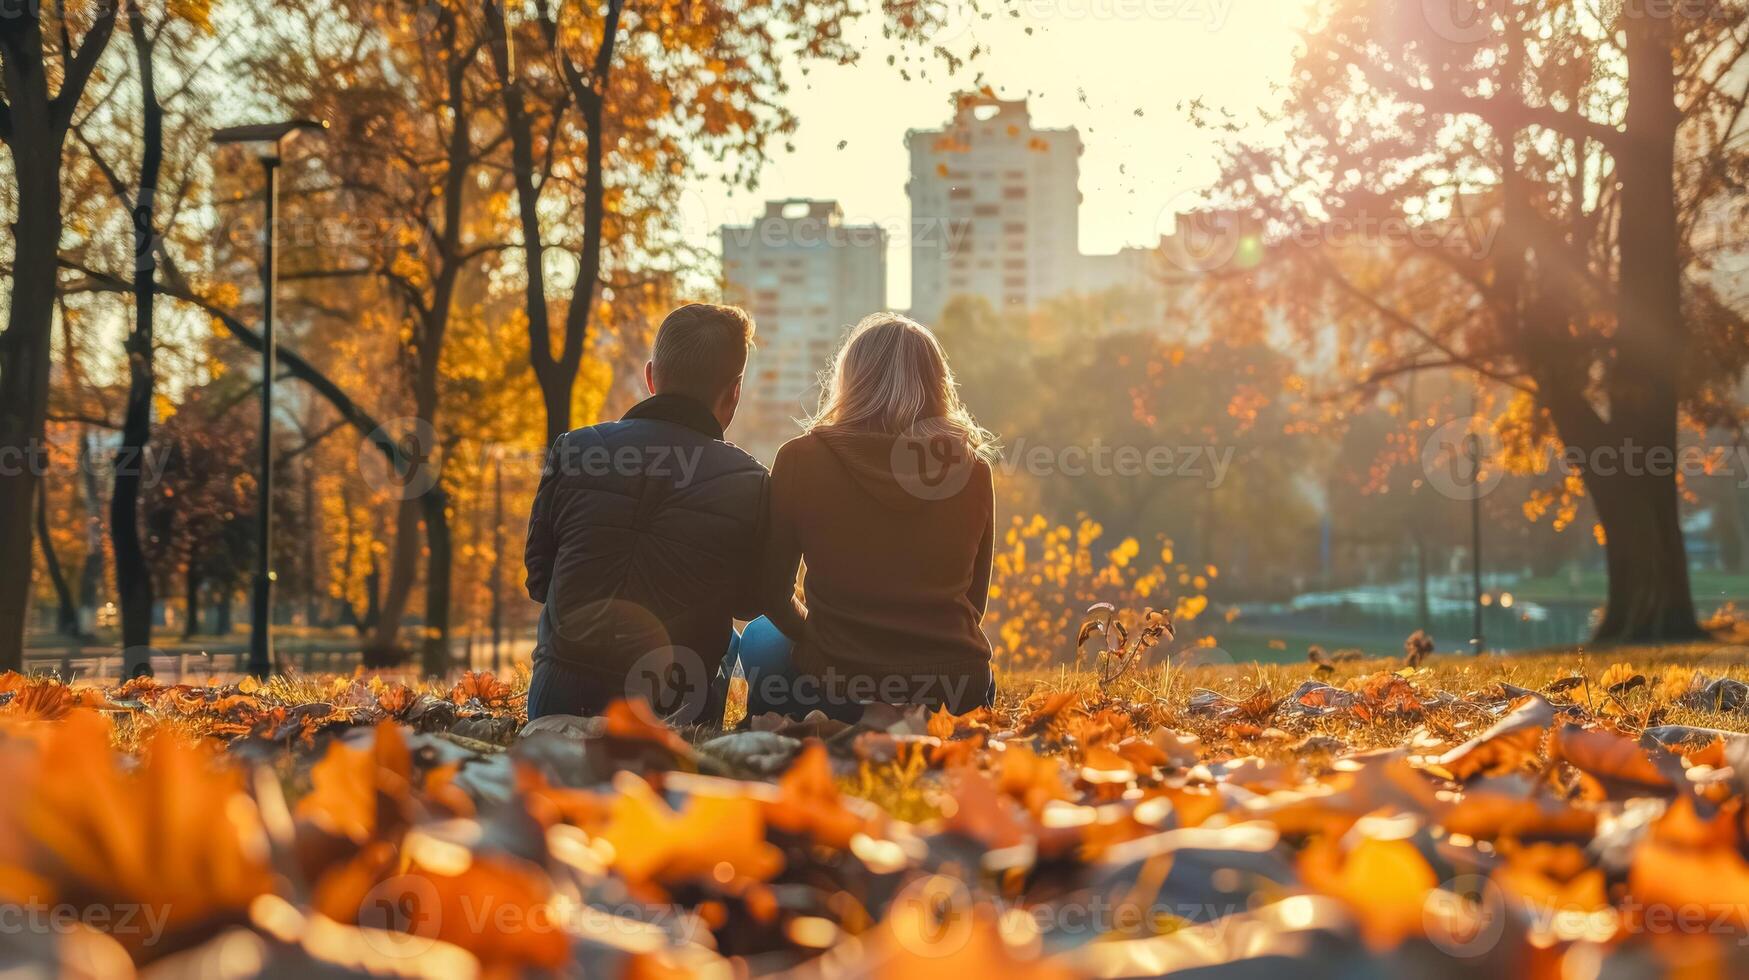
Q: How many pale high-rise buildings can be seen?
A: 2